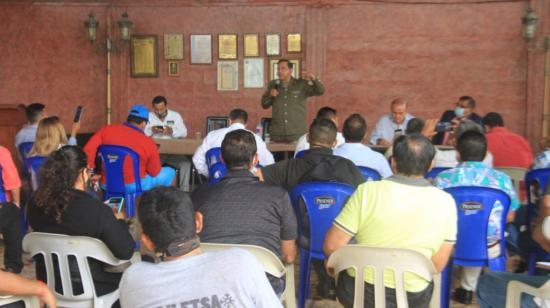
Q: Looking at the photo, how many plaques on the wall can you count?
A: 11